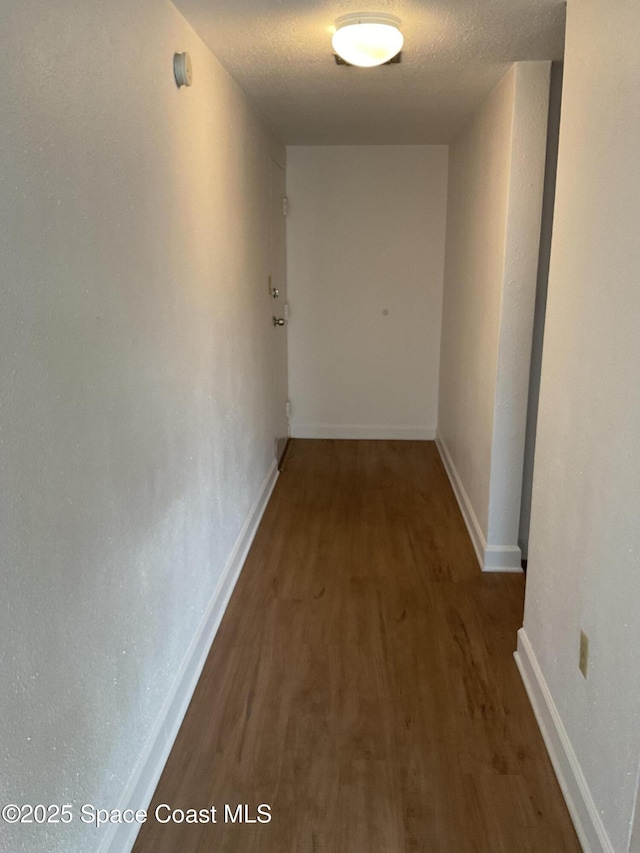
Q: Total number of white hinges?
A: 3